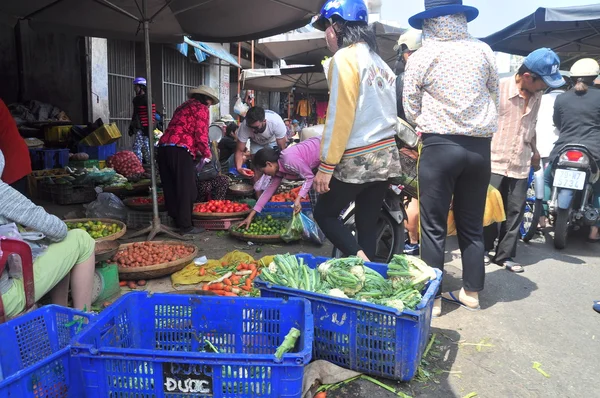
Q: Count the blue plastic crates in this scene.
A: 6